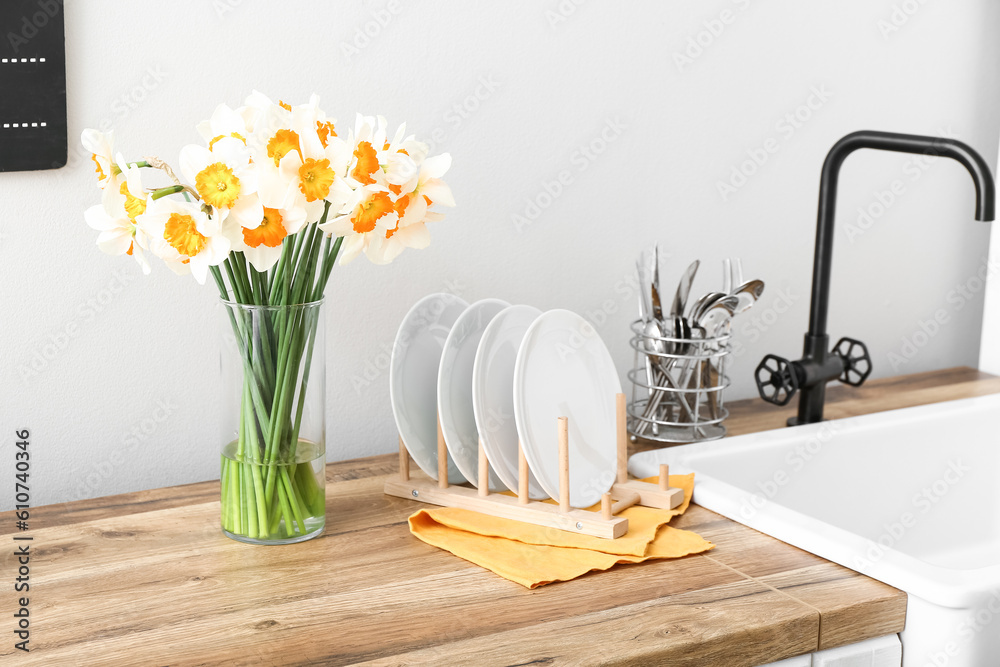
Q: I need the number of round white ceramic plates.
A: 4